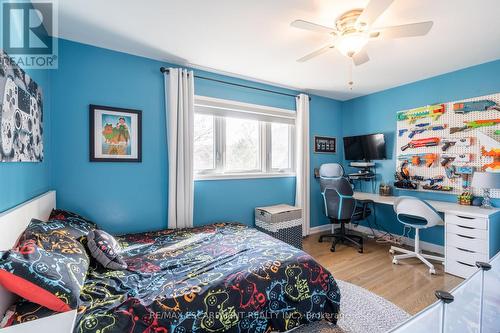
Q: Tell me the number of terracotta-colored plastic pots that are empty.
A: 0